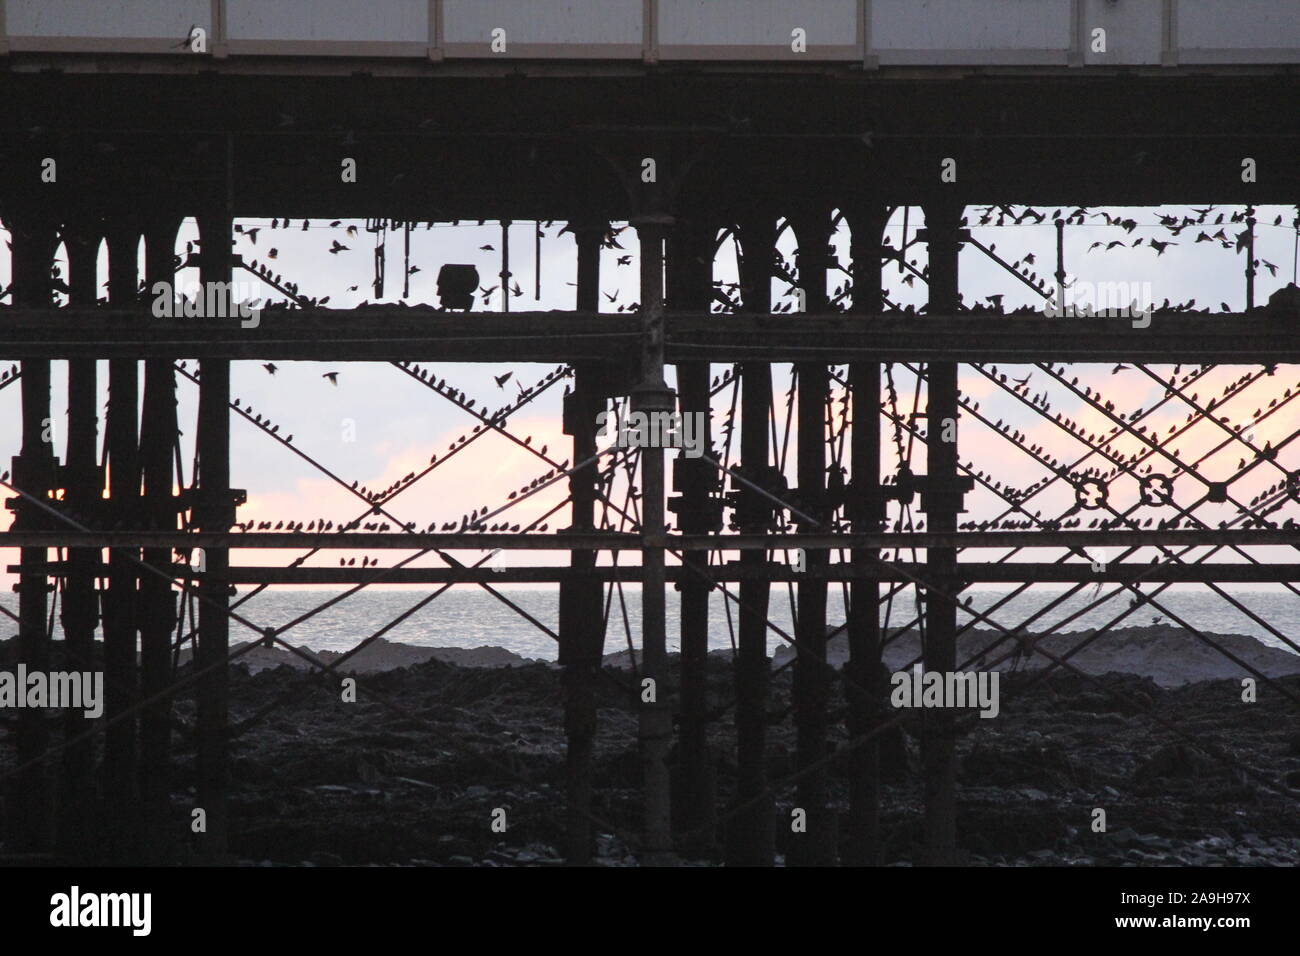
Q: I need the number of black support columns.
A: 12